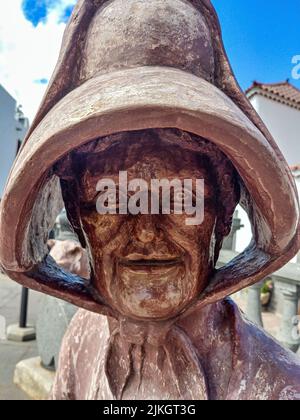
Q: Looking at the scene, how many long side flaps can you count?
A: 2